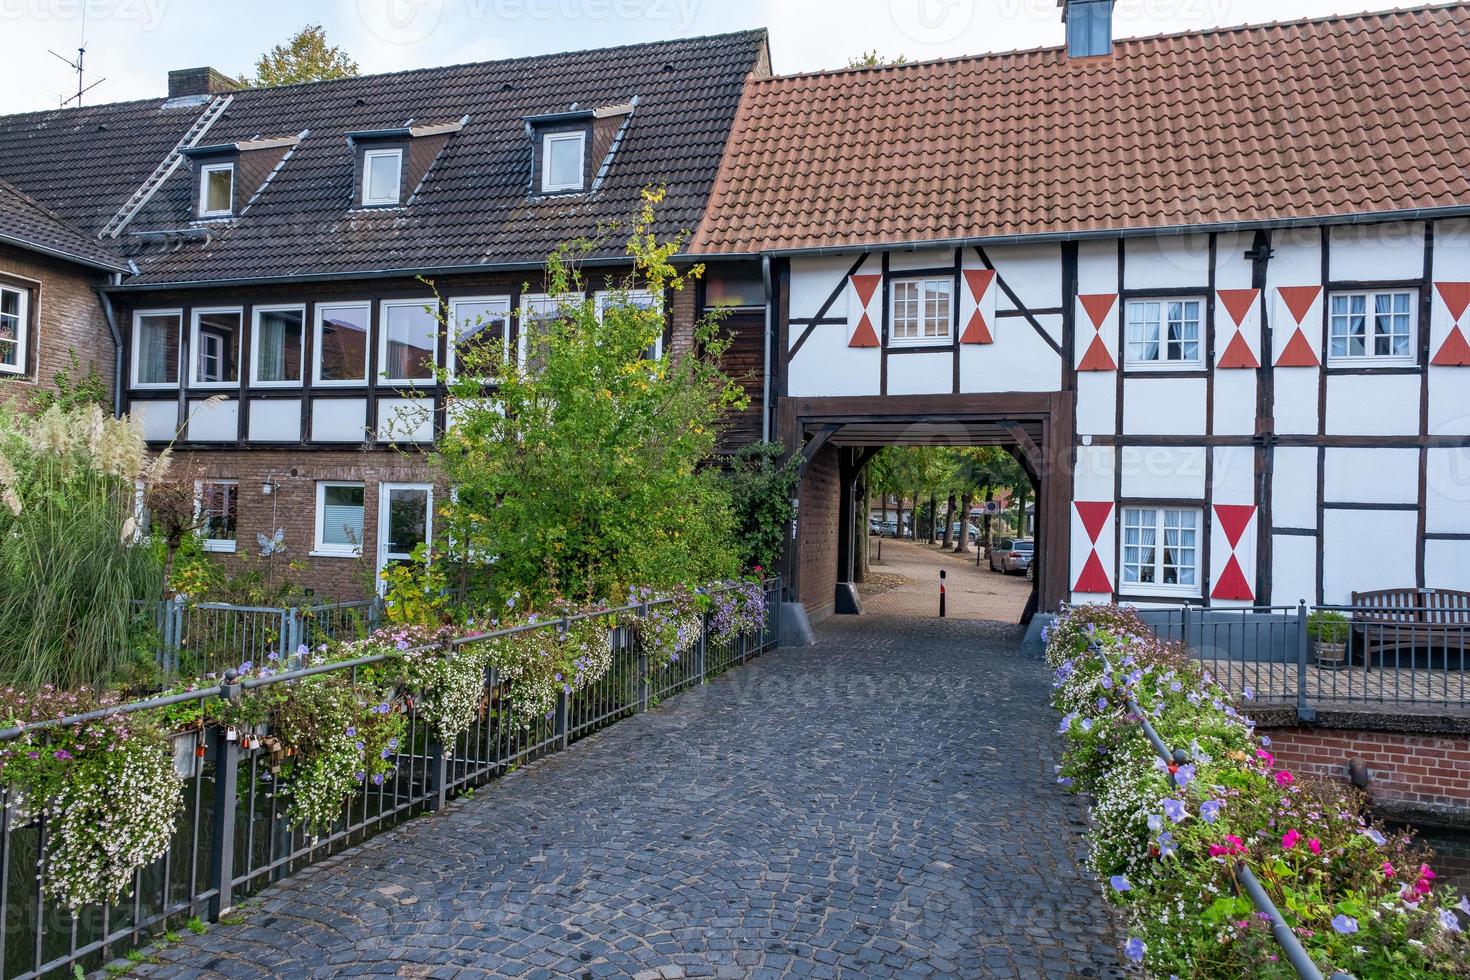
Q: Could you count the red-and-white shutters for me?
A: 8